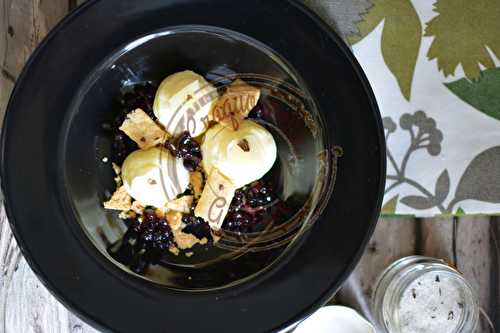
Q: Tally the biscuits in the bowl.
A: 3